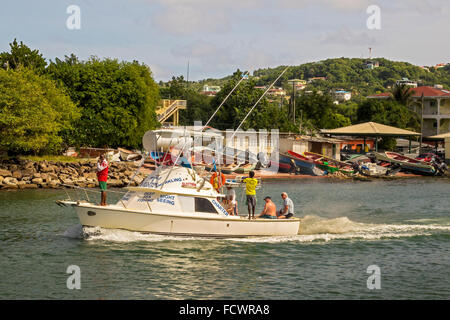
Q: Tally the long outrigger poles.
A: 2